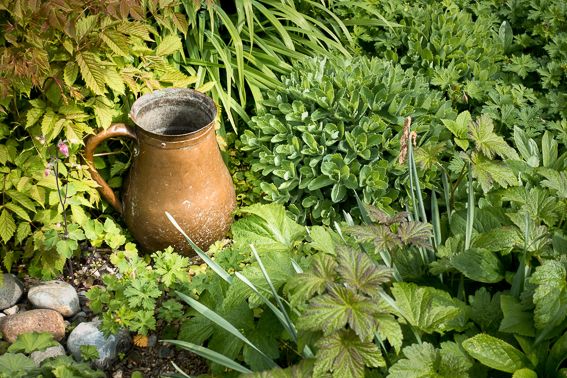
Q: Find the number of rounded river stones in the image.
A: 5